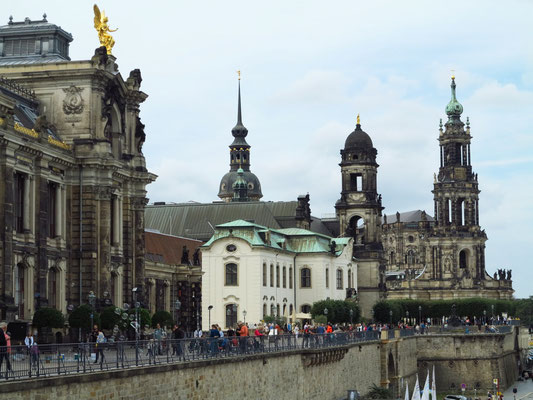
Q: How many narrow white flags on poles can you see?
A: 4